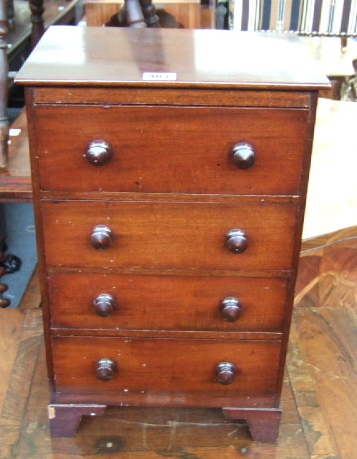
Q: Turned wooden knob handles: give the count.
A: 8